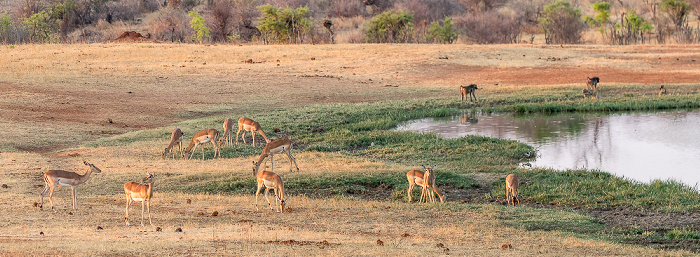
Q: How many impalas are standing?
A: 11